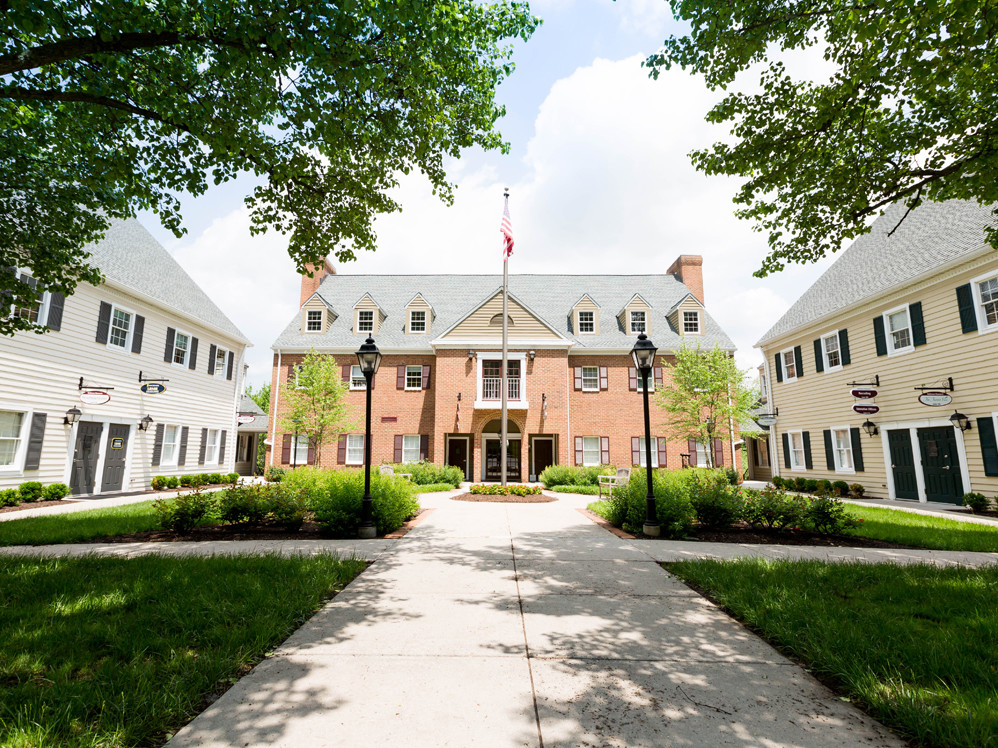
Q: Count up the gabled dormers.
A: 6